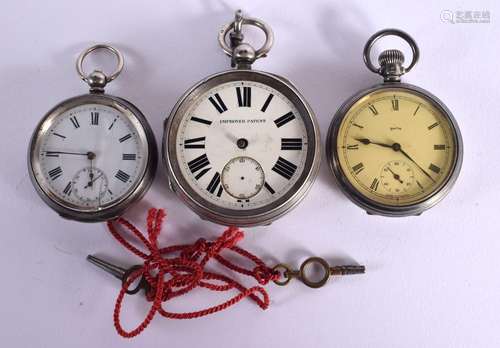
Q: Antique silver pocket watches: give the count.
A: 3